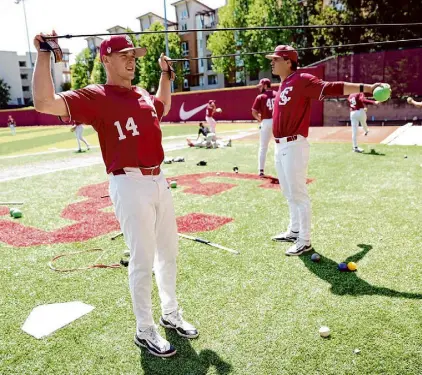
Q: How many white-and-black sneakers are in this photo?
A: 4